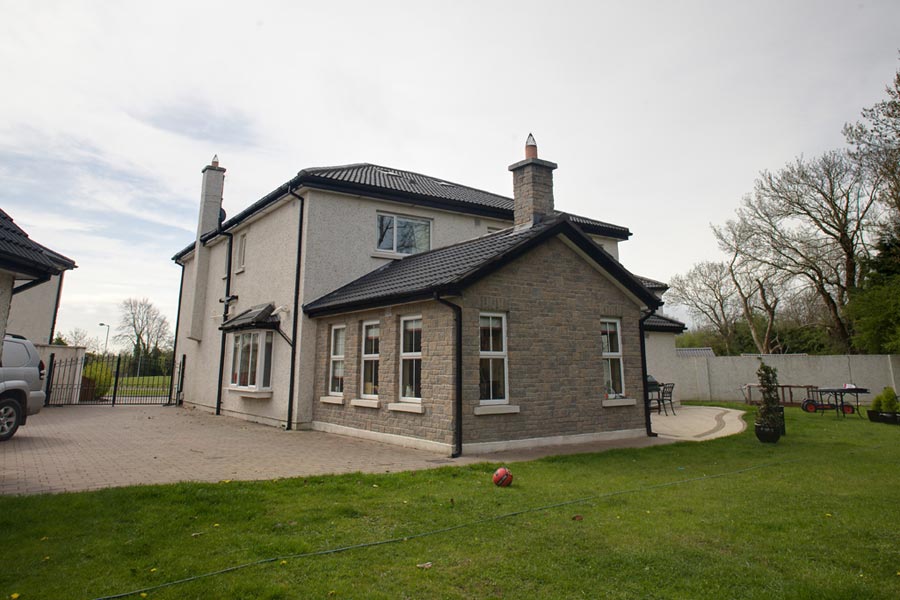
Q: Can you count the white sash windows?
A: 5